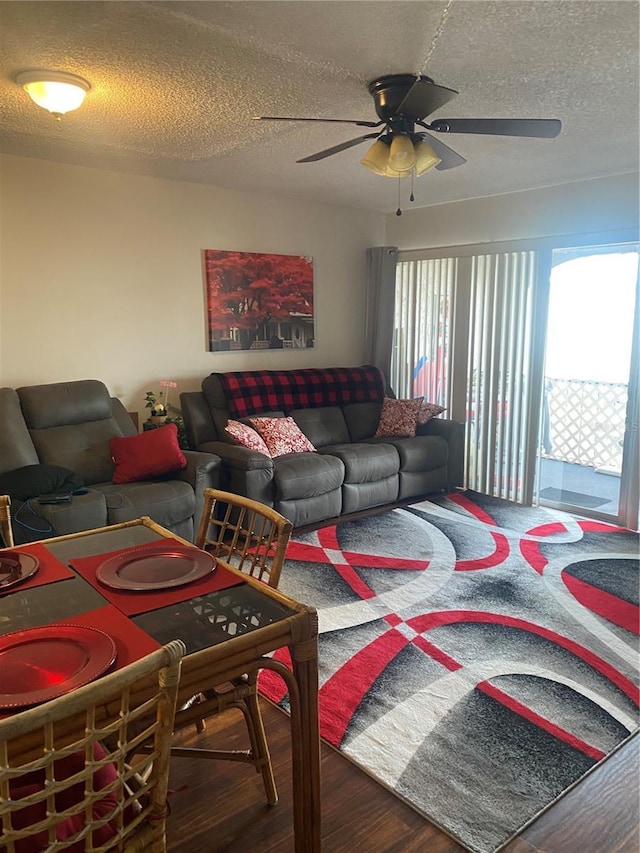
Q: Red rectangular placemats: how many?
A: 3